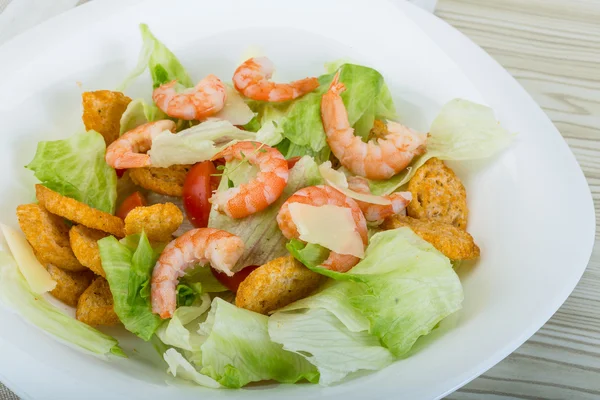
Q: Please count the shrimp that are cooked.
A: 8